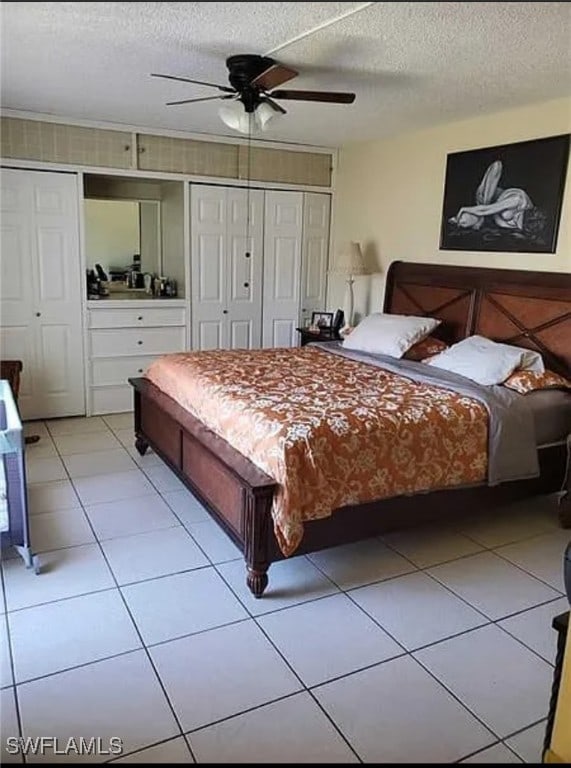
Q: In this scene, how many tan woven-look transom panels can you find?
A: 3